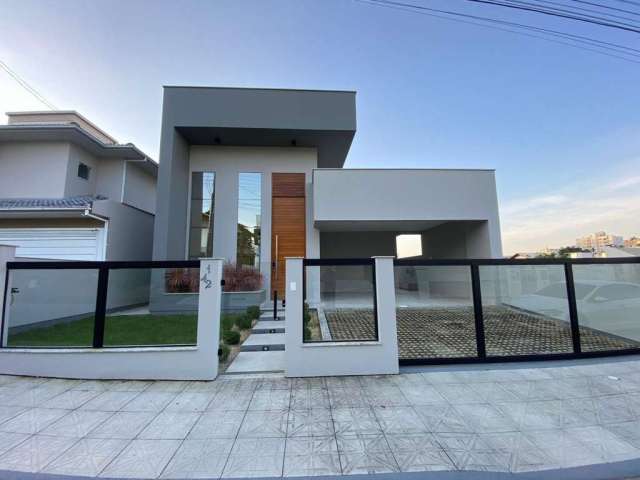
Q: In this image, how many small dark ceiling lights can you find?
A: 2